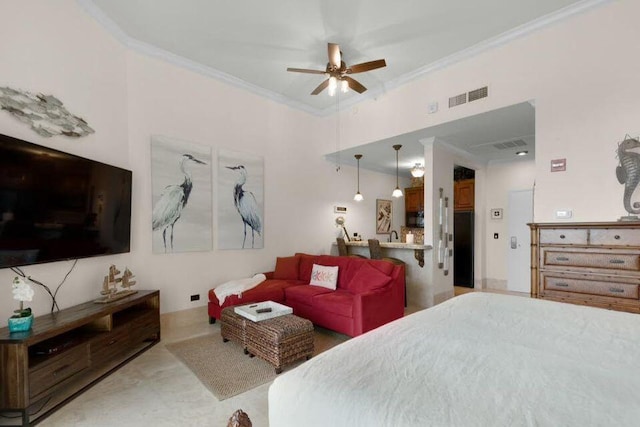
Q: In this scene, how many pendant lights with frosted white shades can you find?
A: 2